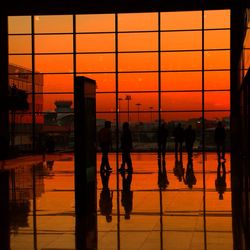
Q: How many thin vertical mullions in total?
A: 5